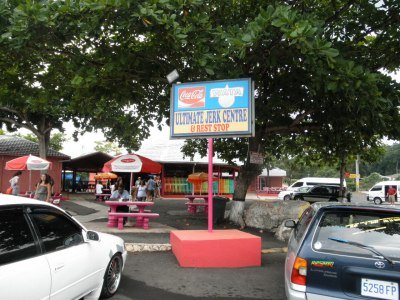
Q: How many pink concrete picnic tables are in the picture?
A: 4